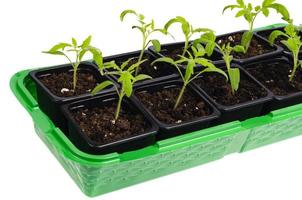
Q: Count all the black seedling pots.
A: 9